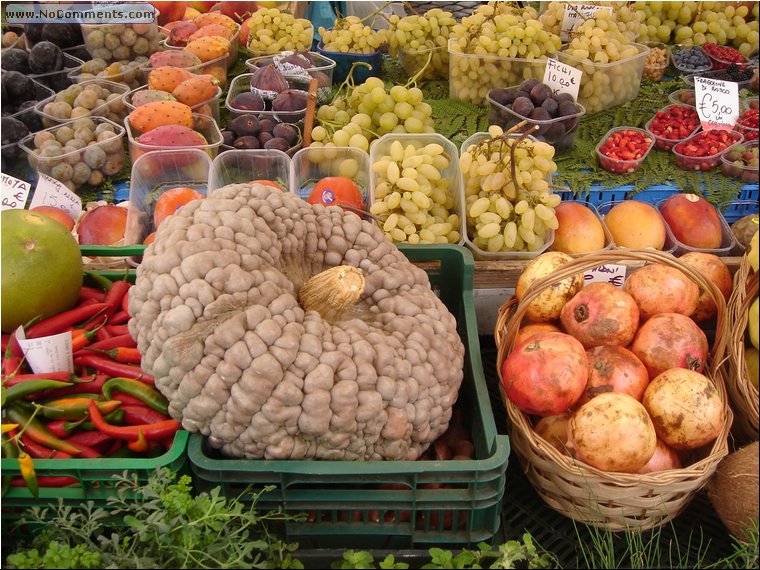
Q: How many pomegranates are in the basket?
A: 12